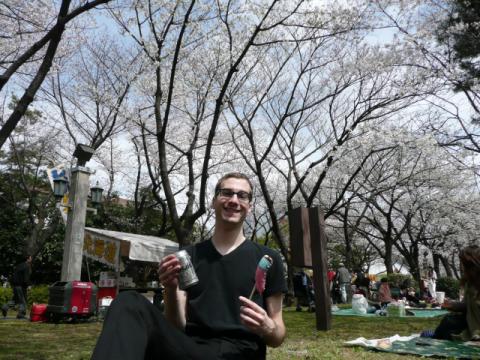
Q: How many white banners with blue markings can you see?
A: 1